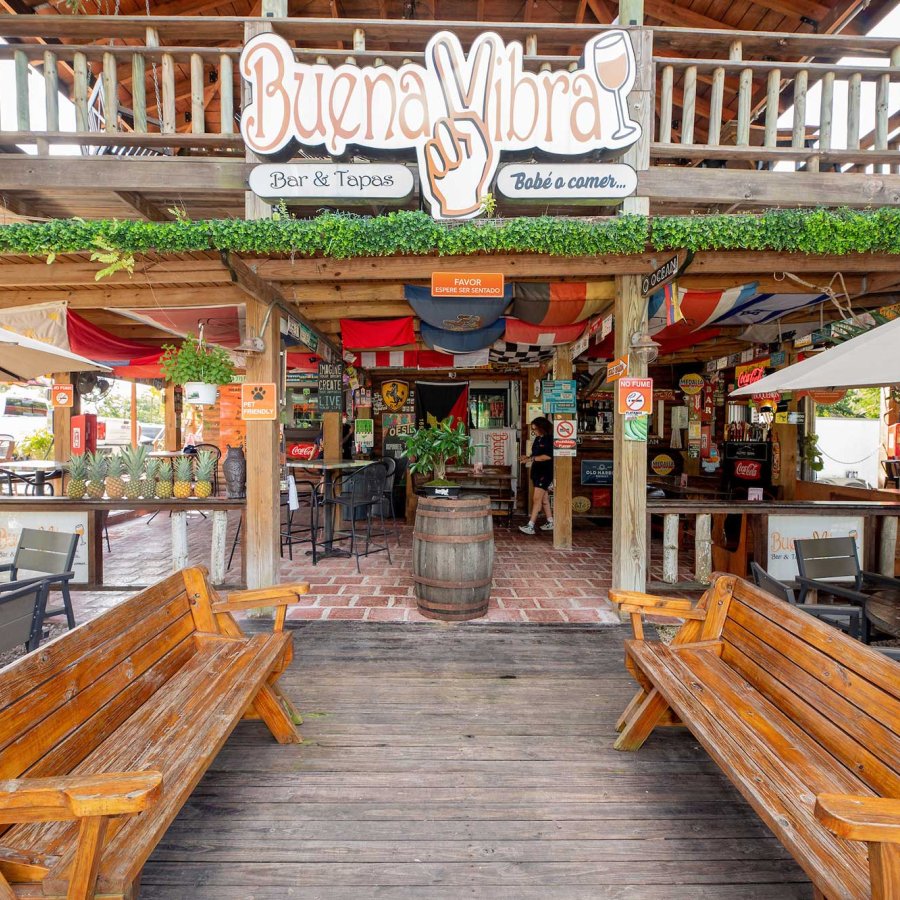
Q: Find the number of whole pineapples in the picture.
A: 8